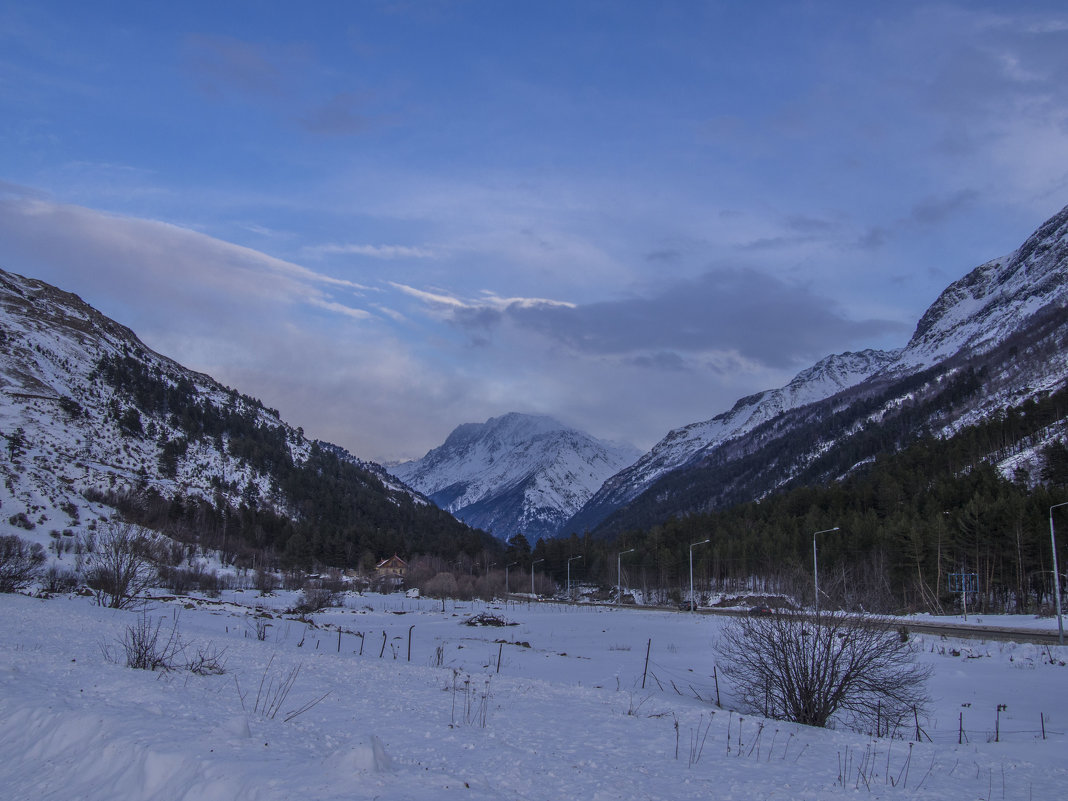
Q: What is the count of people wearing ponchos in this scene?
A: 0